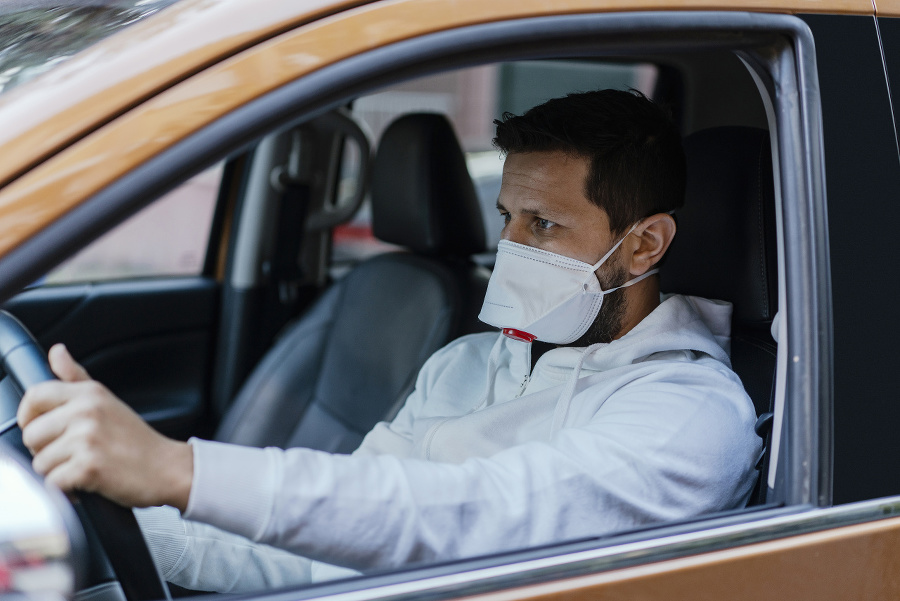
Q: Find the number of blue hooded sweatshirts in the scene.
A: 0